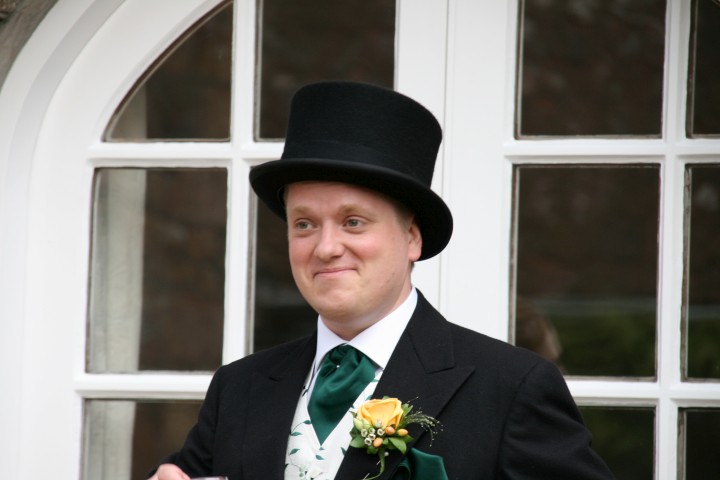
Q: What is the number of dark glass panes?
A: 11